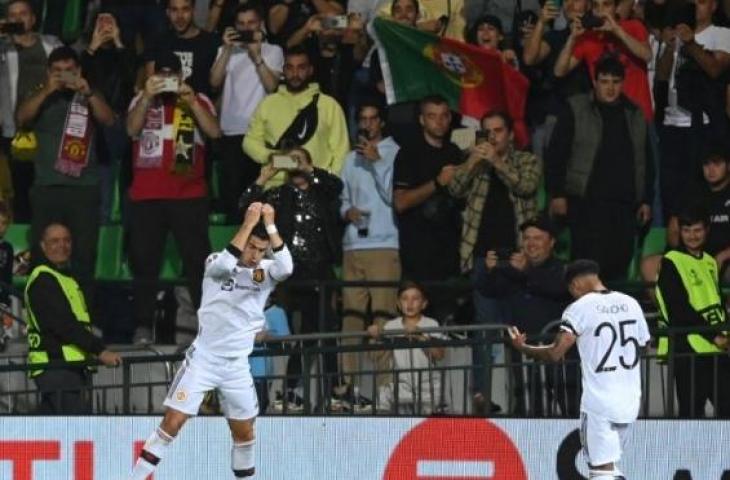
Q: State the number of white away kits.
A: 2